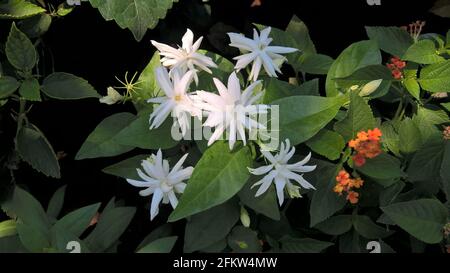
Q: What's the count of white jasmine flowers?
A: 6